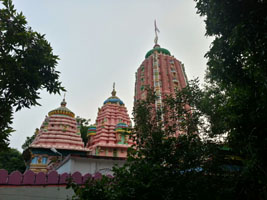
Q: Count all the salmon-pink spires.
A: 3